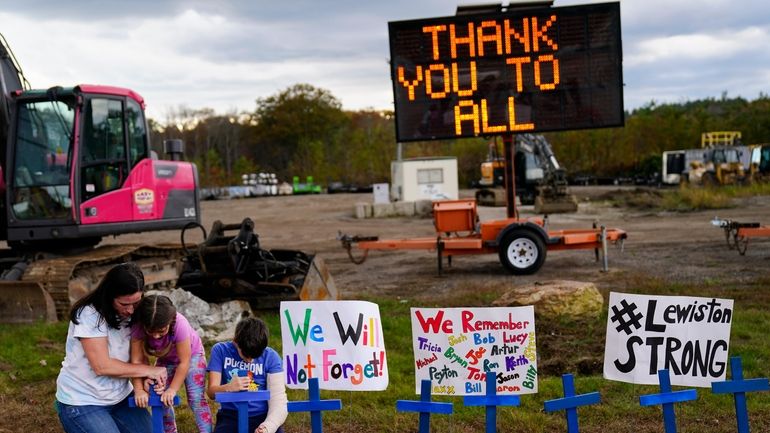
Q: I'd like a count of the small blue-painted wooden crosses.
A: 8